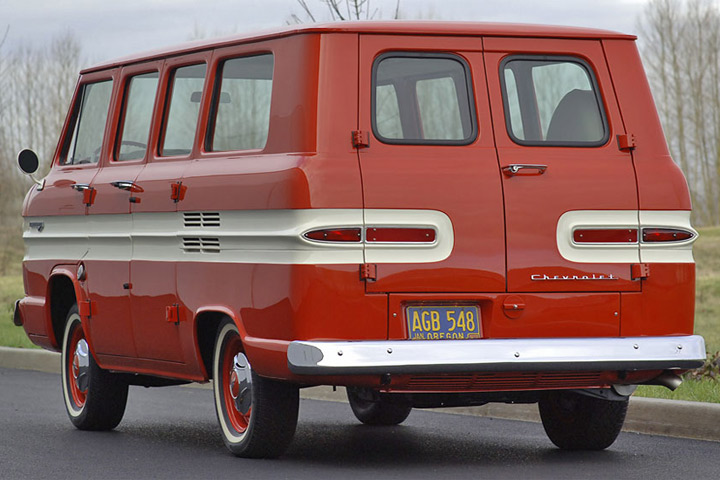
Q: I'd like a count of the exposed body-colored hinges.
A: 8